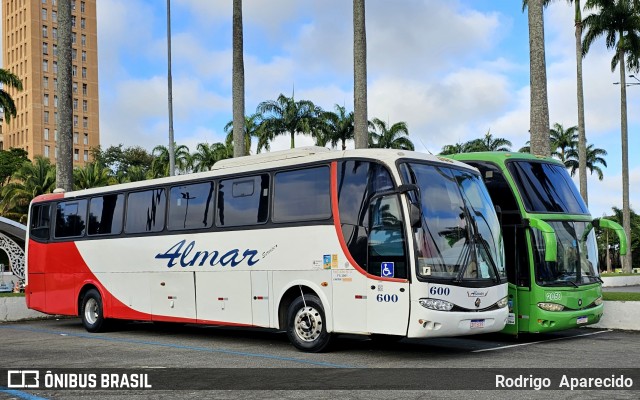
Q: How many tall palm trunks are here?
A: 6